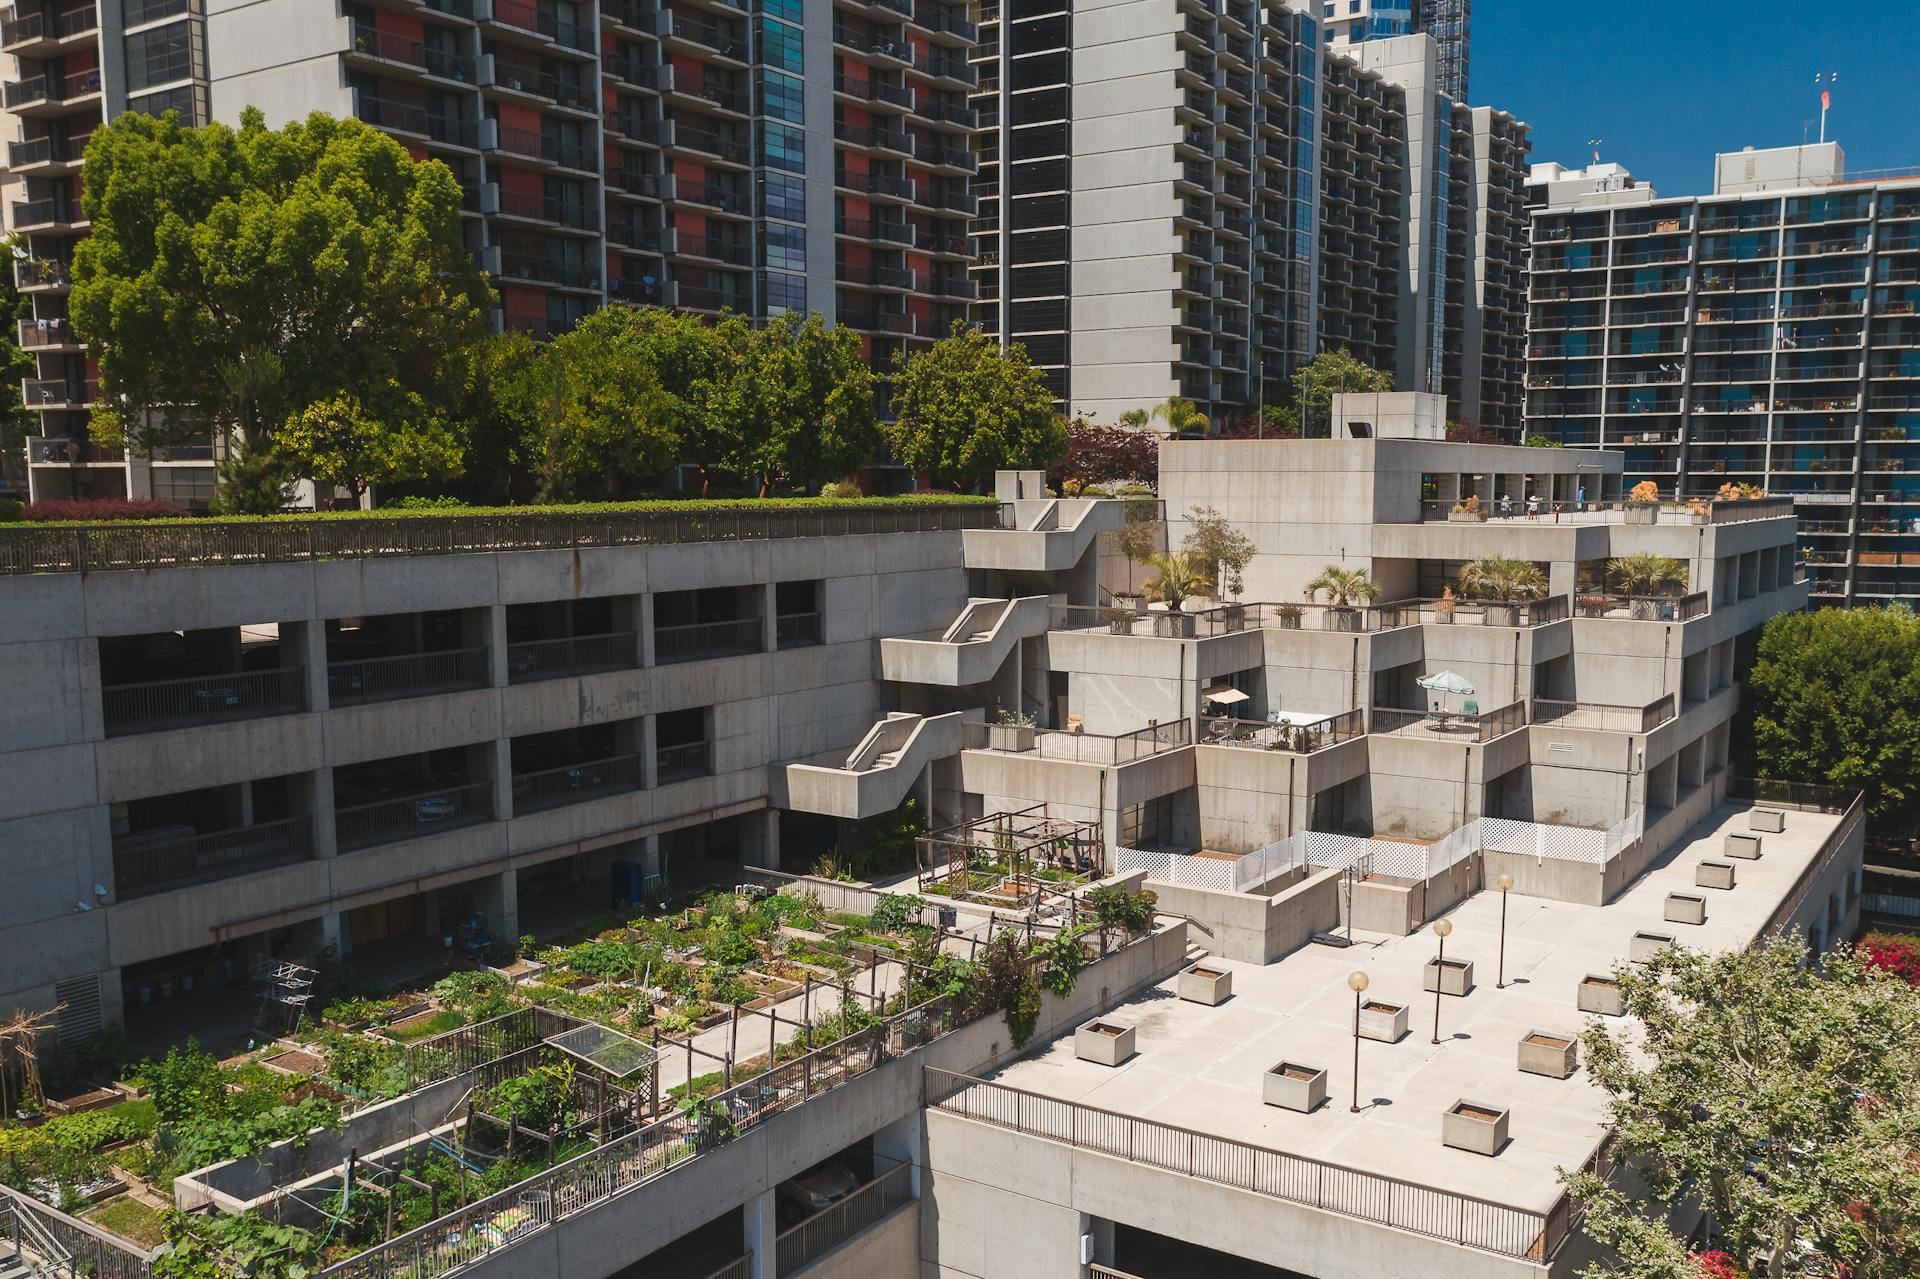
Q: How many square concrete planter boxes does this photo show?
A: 13